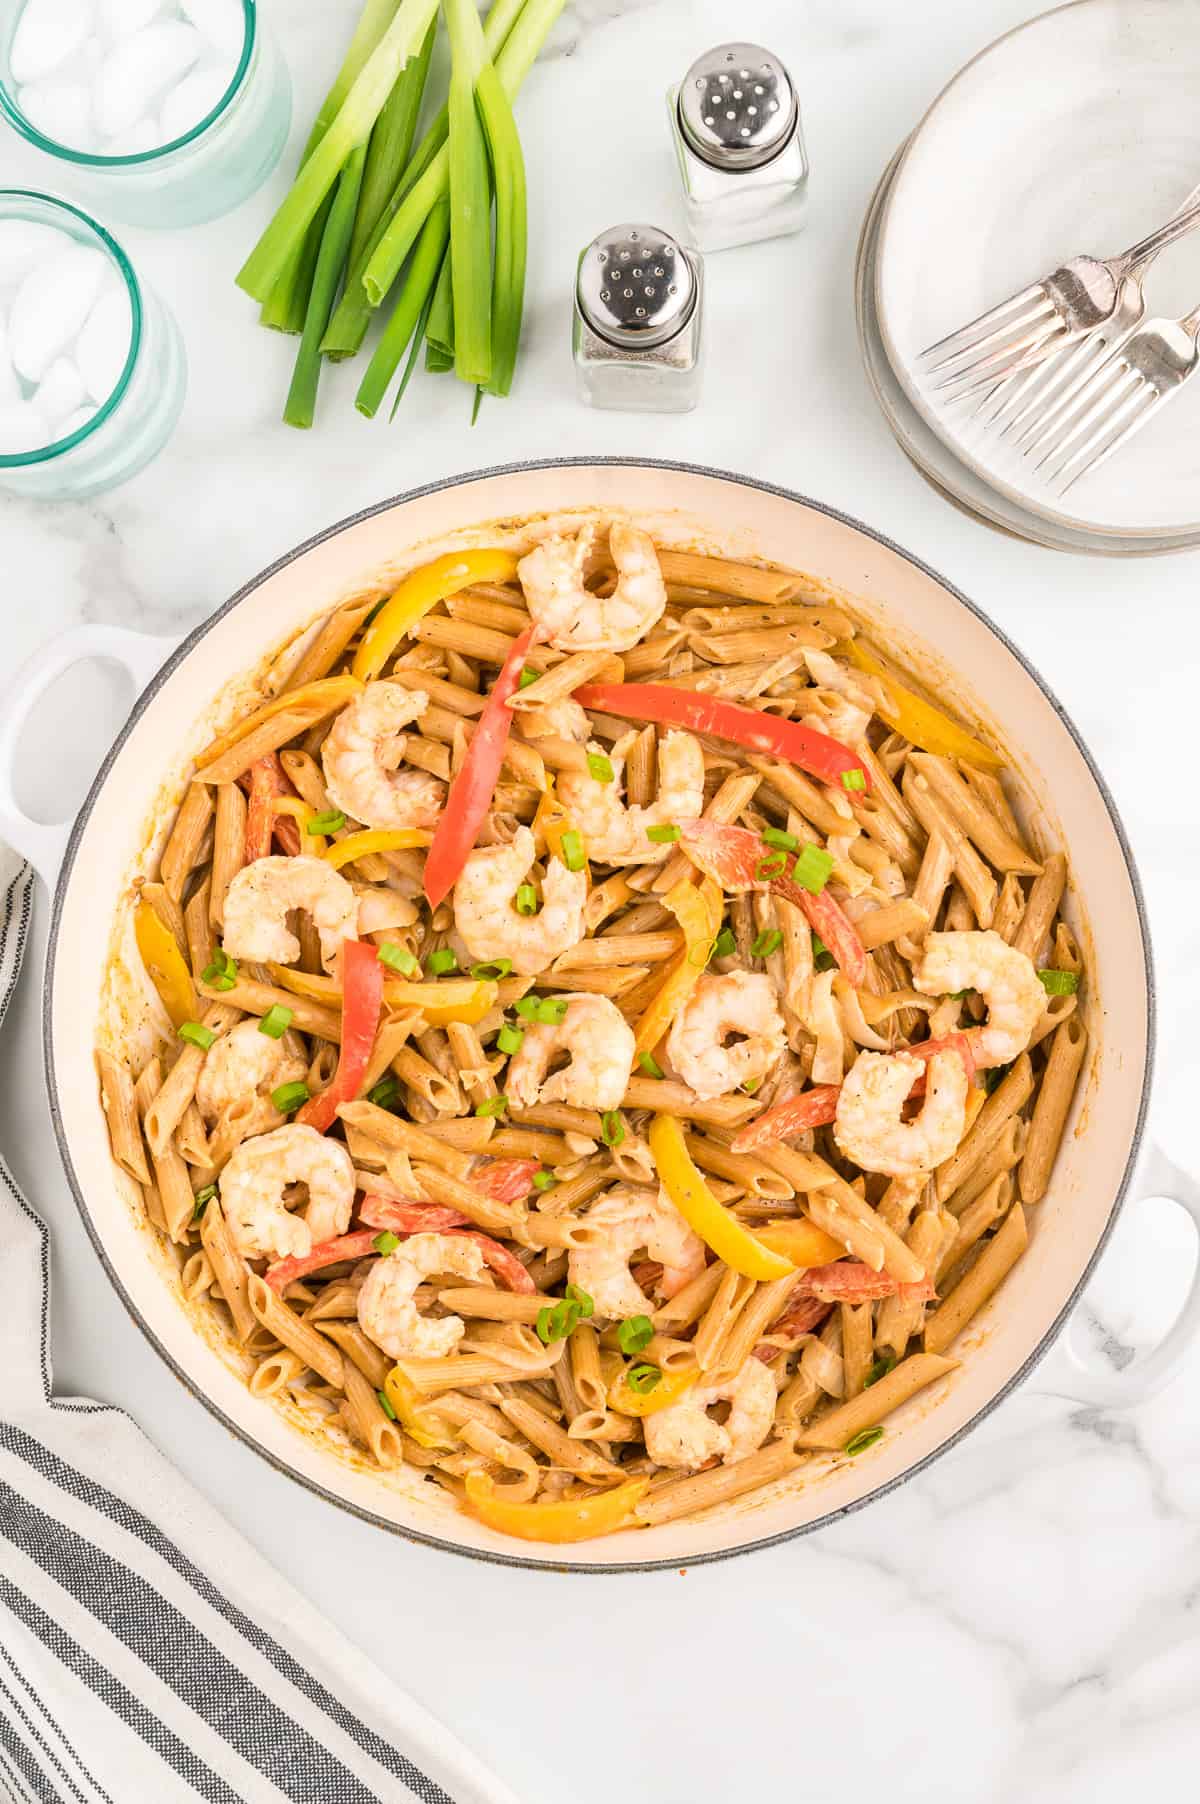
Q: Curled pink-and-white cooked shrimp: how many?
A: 14